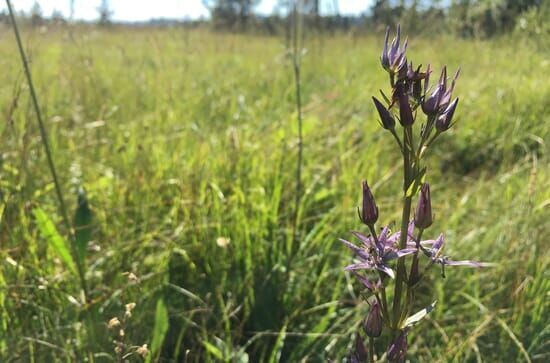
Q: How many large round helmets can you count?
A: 0